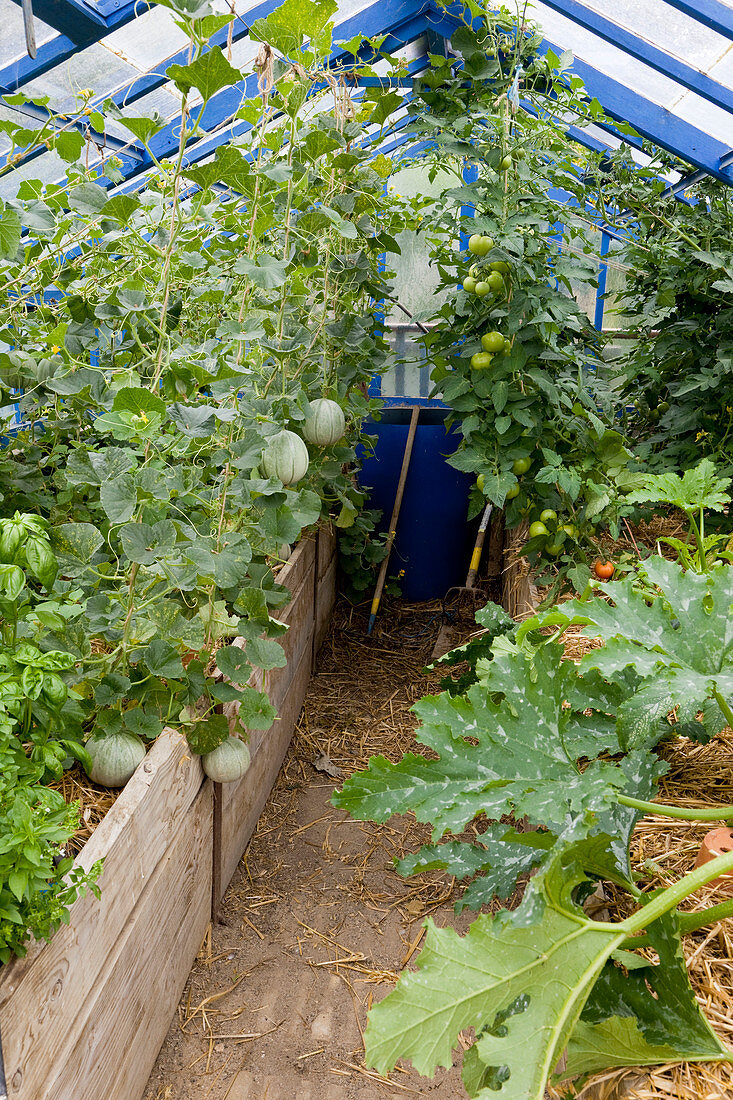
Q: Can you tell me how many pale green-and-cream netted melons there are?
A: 4